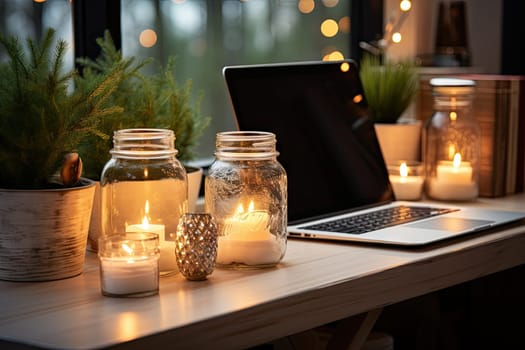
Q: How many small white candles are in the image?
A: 5